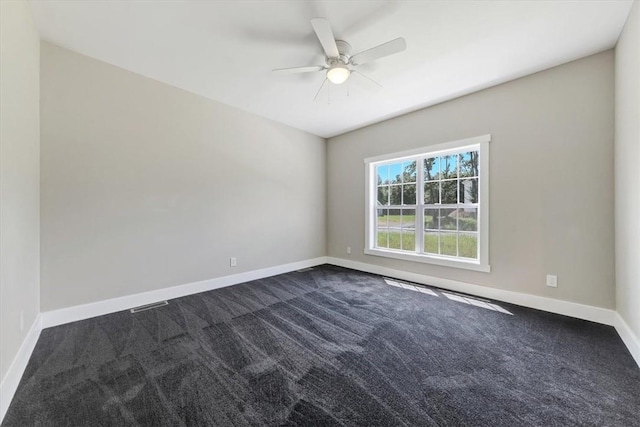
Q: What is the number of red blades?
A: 0